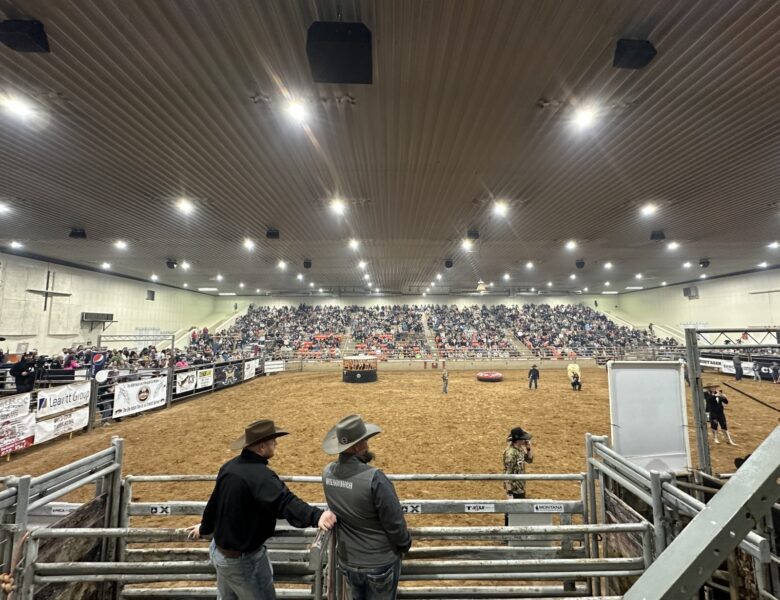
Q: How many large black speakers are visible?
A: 3